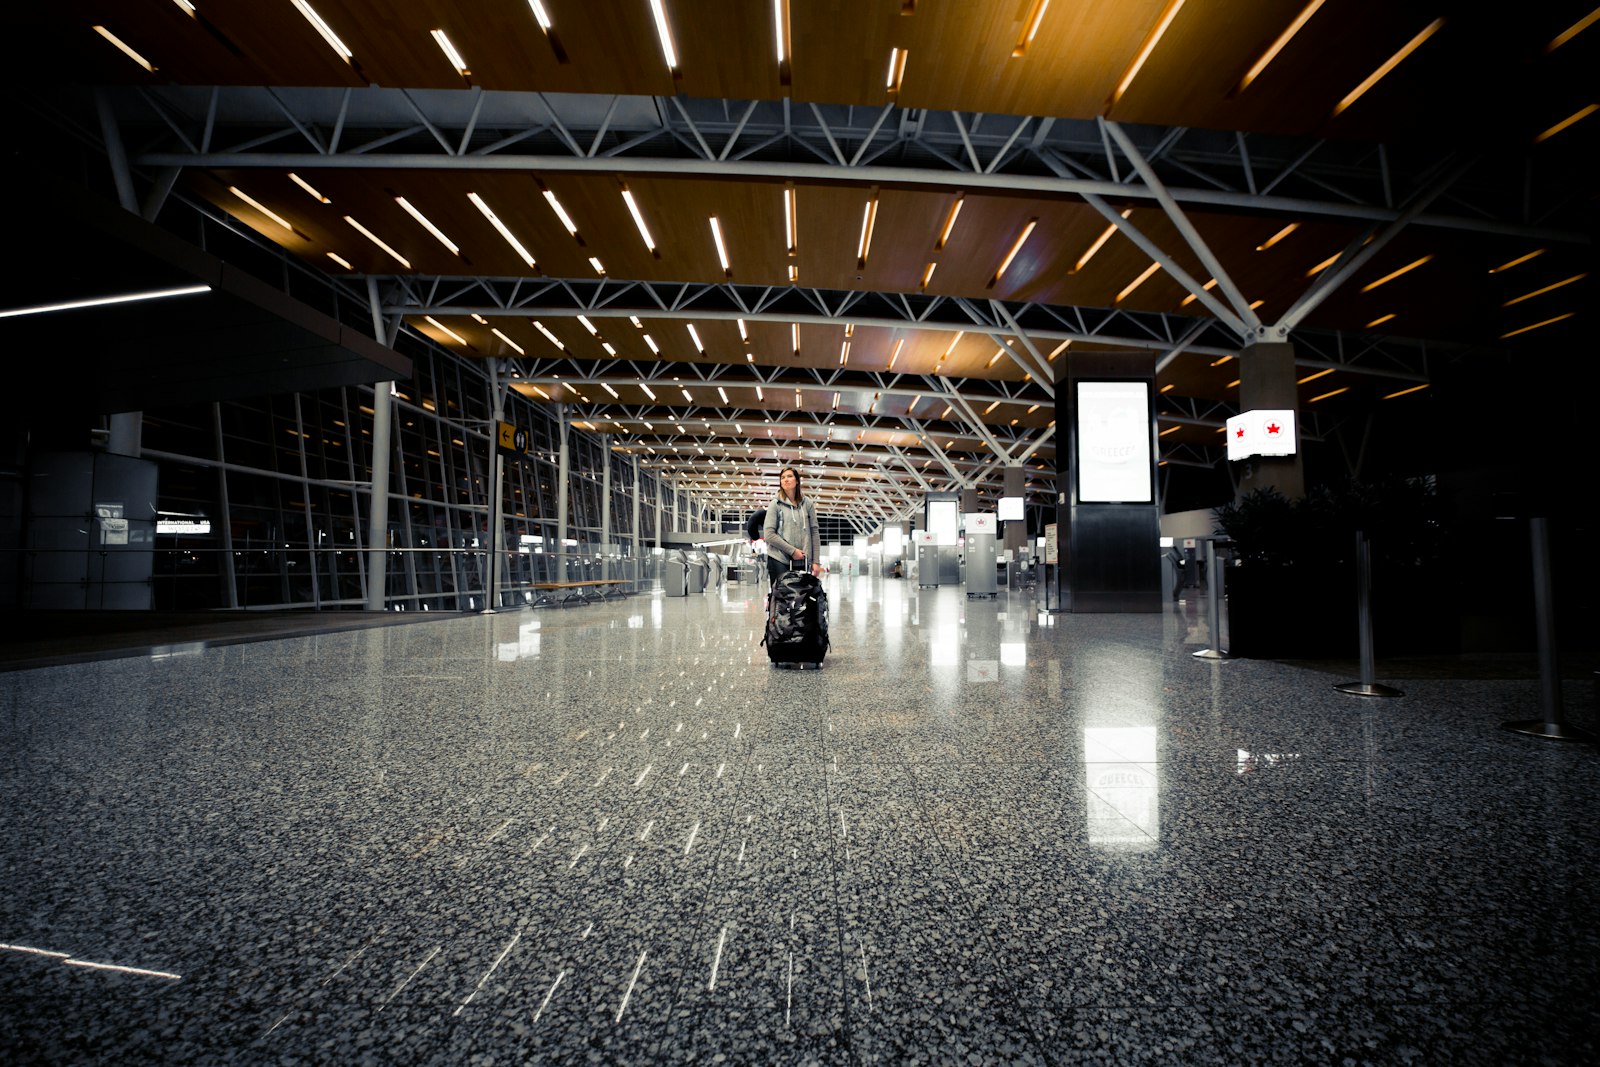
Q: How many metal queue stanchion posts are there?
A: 3